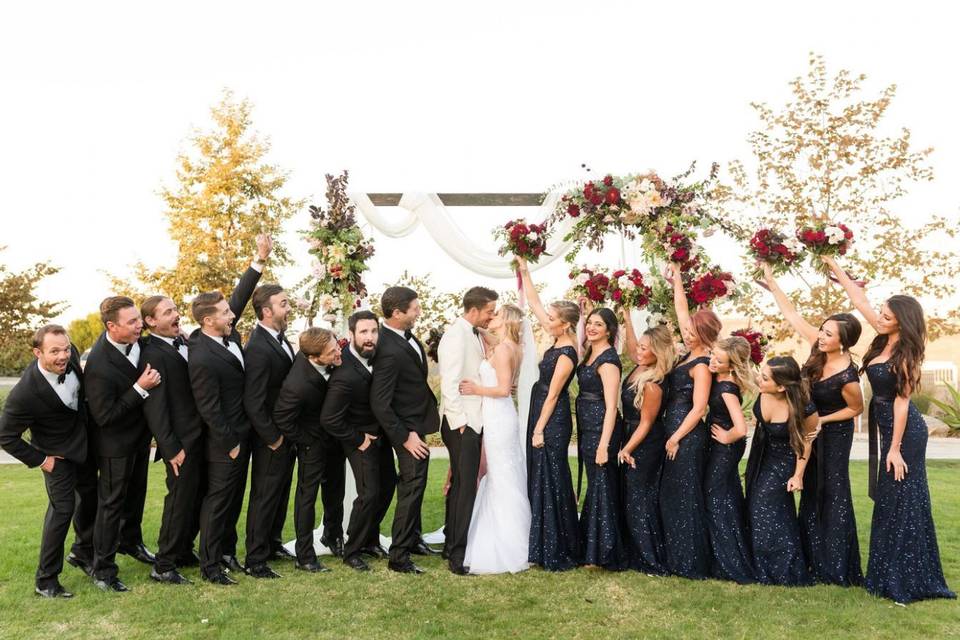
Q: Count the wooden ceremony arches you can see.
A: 1